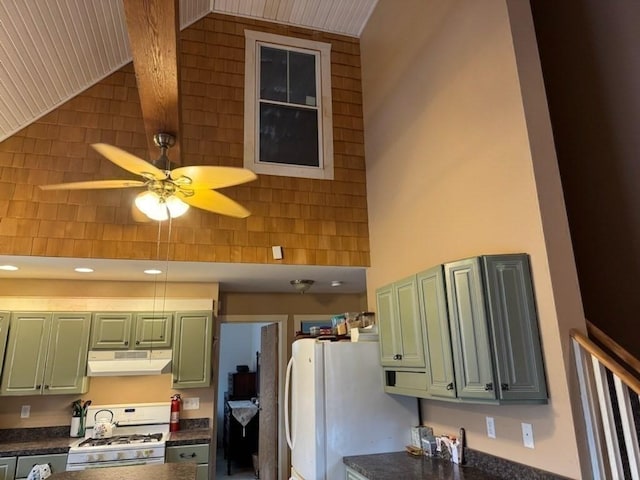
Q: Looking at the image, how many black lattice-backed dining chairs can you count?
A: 0